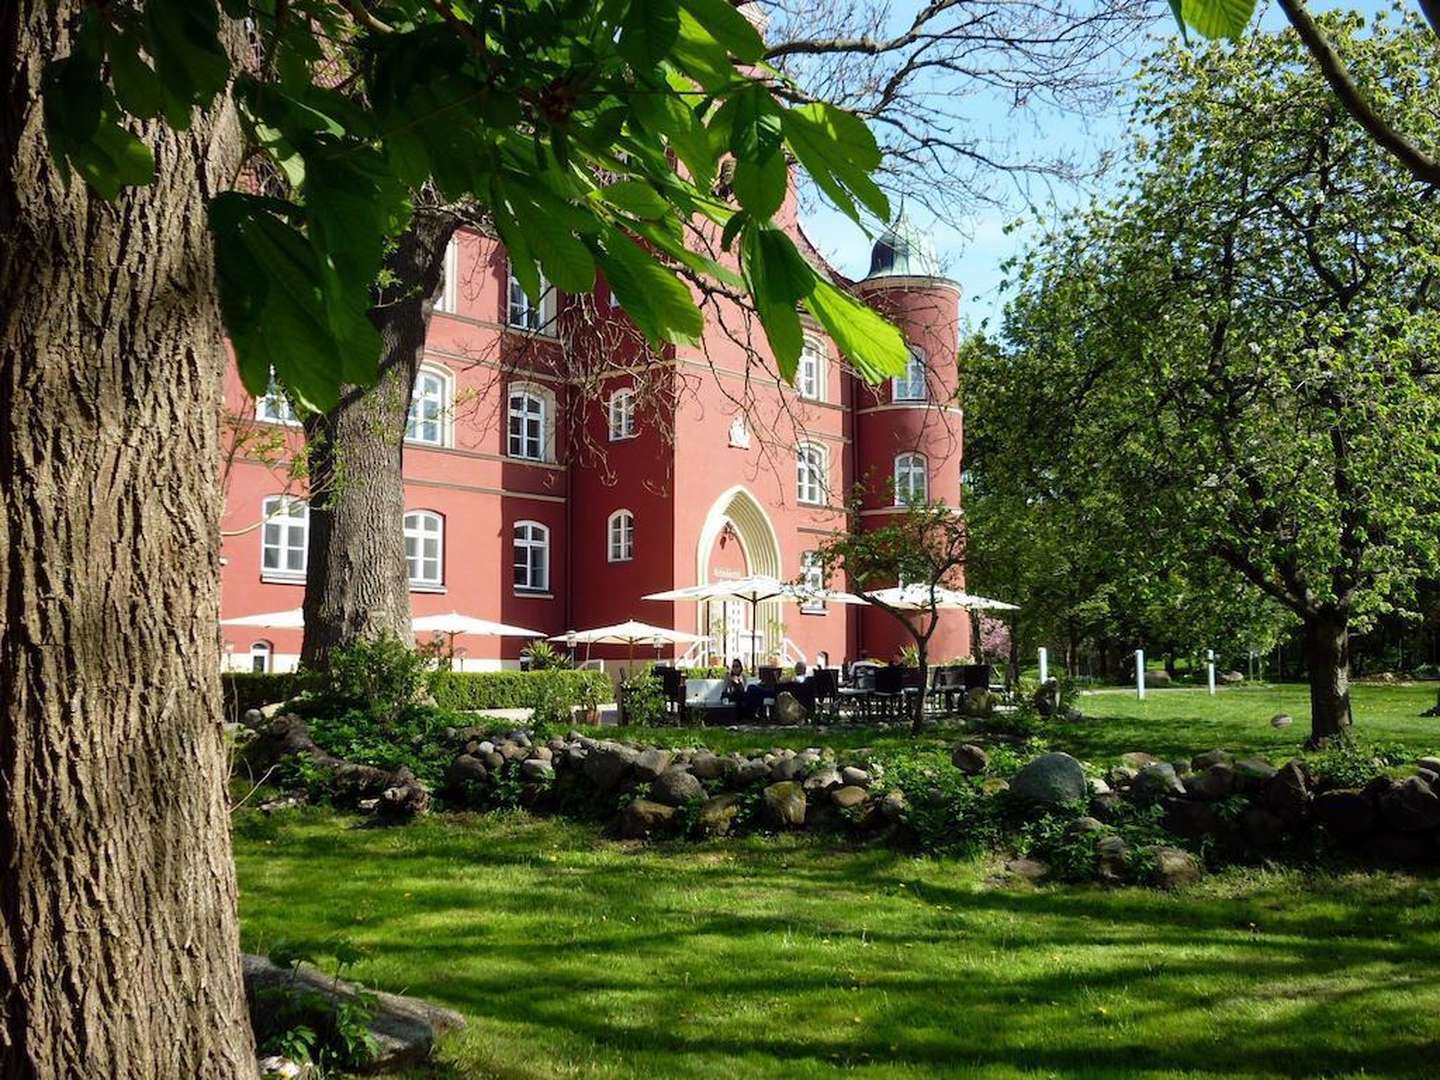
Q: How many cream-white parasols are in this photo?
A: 5